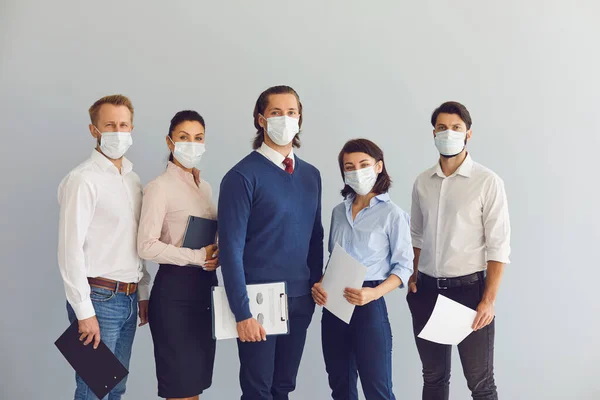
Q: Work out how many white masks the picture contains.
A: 5